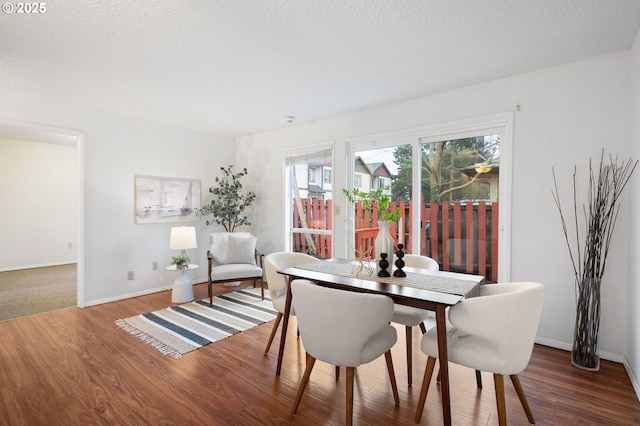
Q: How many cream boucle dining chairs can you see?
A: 4